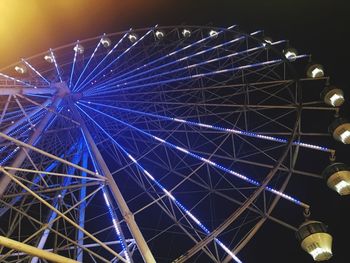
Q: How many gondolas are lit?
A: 15